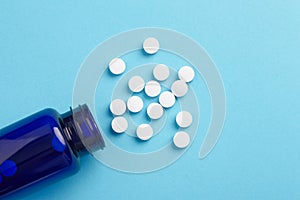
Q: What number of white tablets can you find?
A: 15